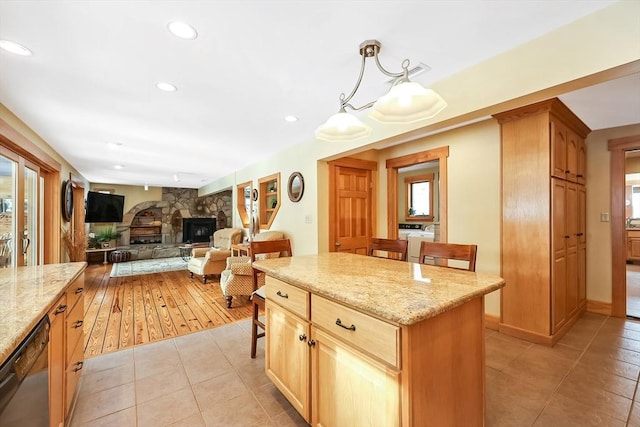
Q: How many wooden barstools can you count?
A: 3